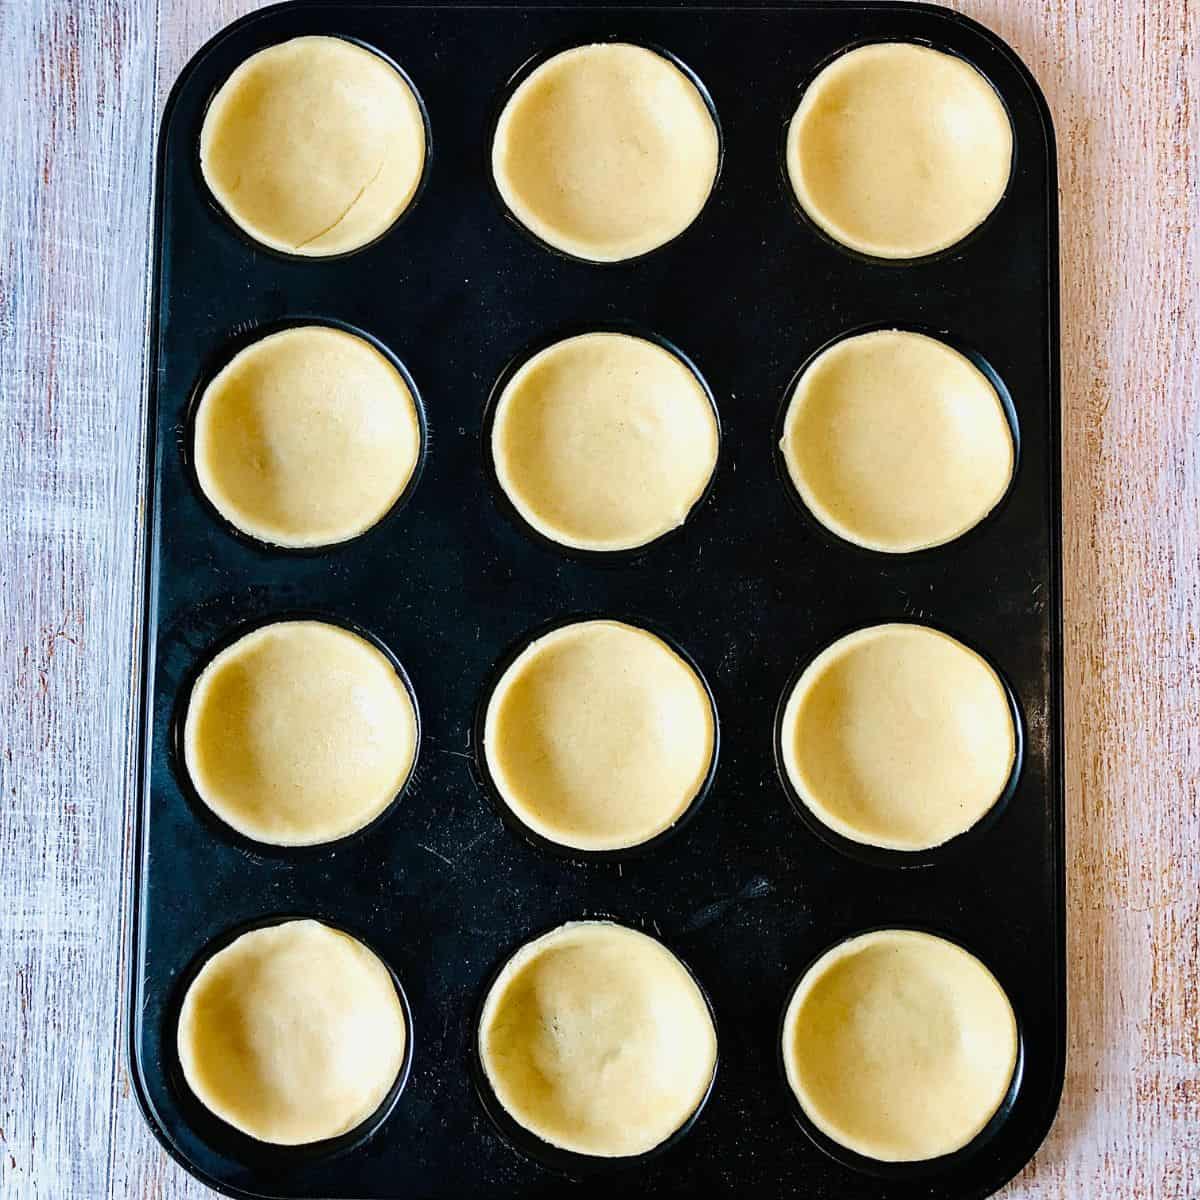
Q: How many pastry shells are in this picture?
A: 12